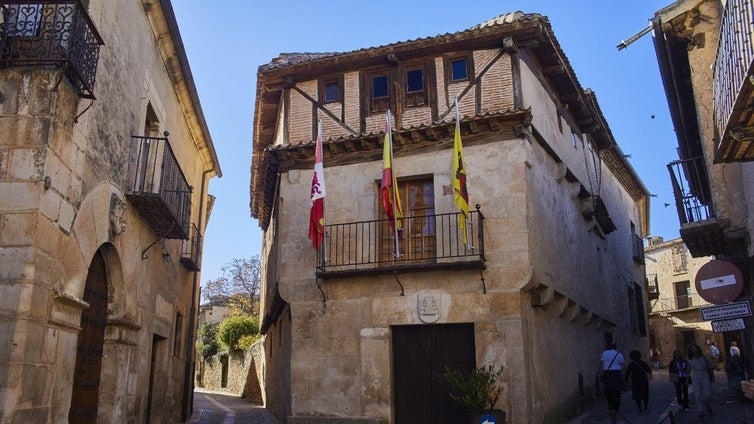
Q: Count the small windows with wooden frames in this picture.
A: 4